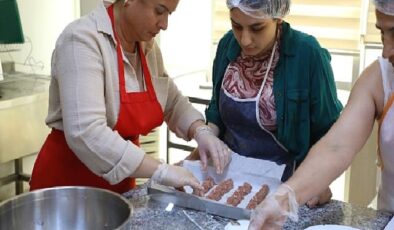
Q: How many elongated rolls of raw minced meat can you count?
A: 4